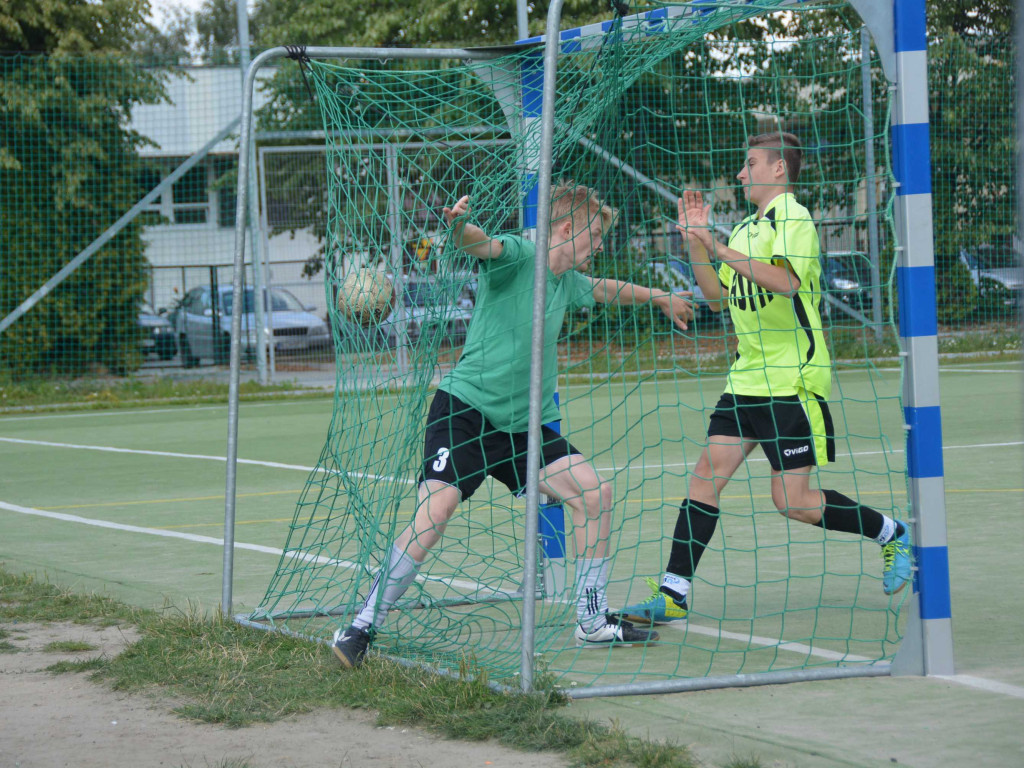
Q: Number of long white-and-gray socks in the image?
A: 2